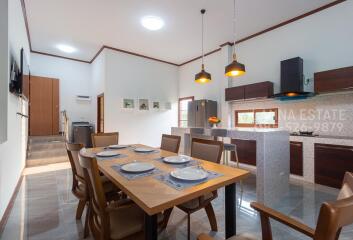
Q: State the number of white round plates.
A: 6